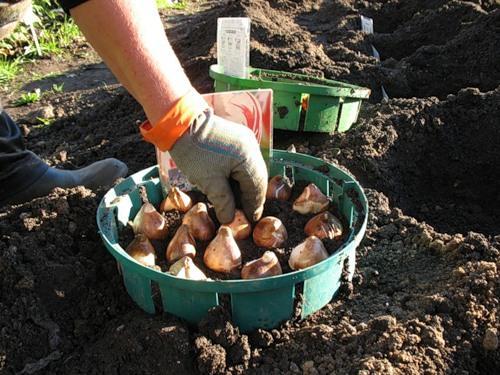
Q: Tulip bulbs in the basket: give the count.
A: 14